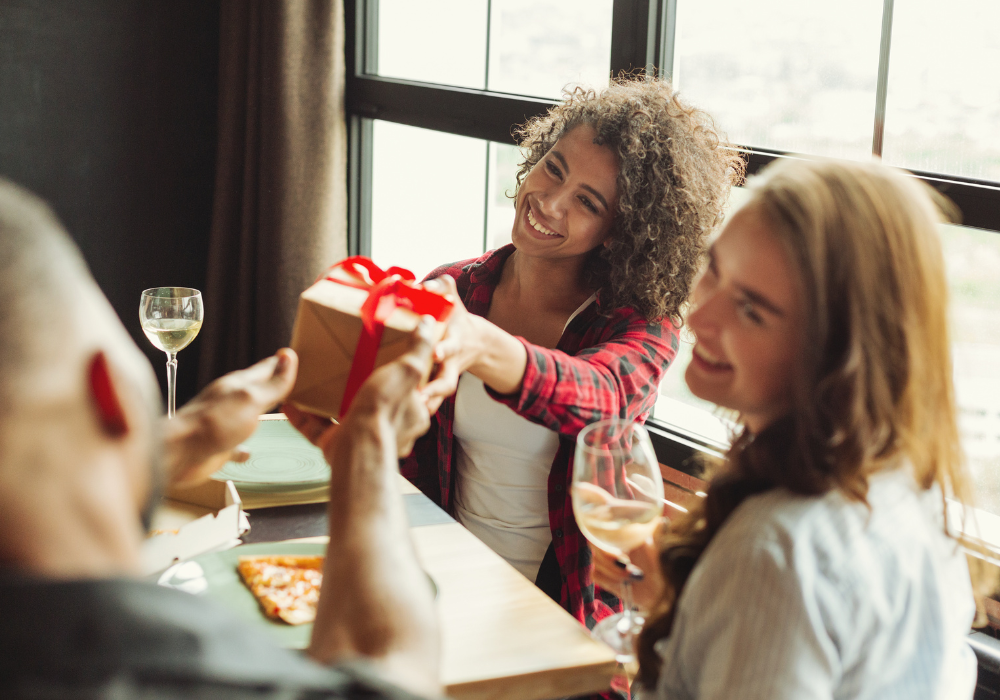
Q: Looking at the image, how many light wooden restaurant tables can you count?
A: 1